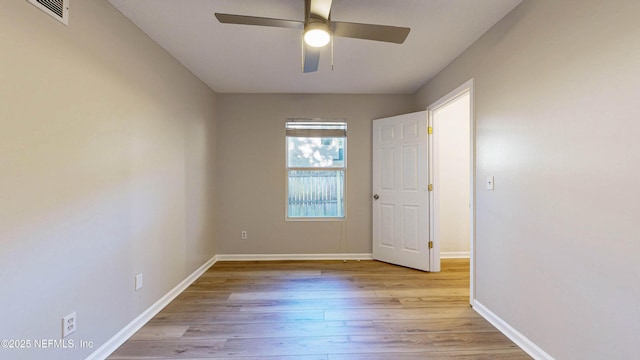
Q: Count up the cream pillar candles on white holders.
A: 0